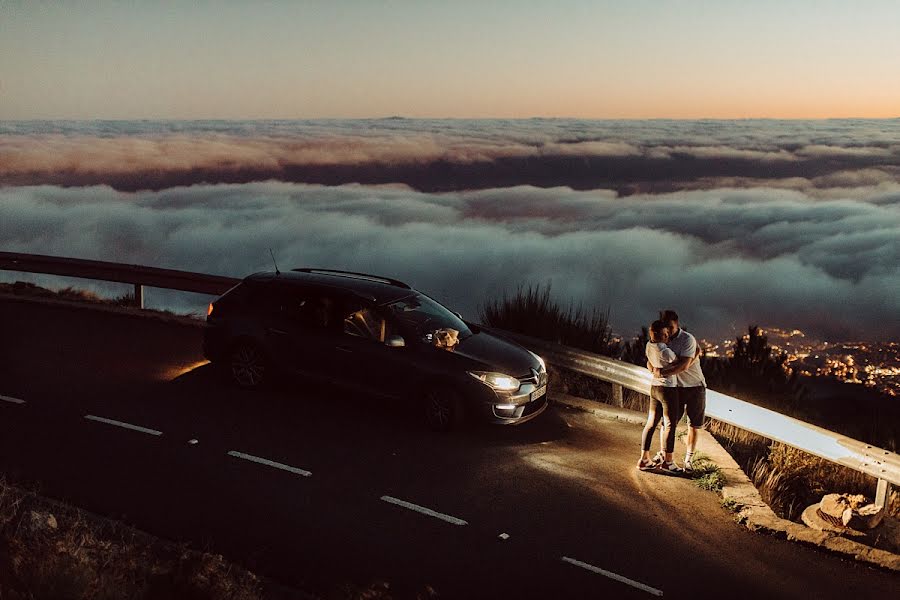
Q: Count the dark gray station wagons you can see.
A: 1